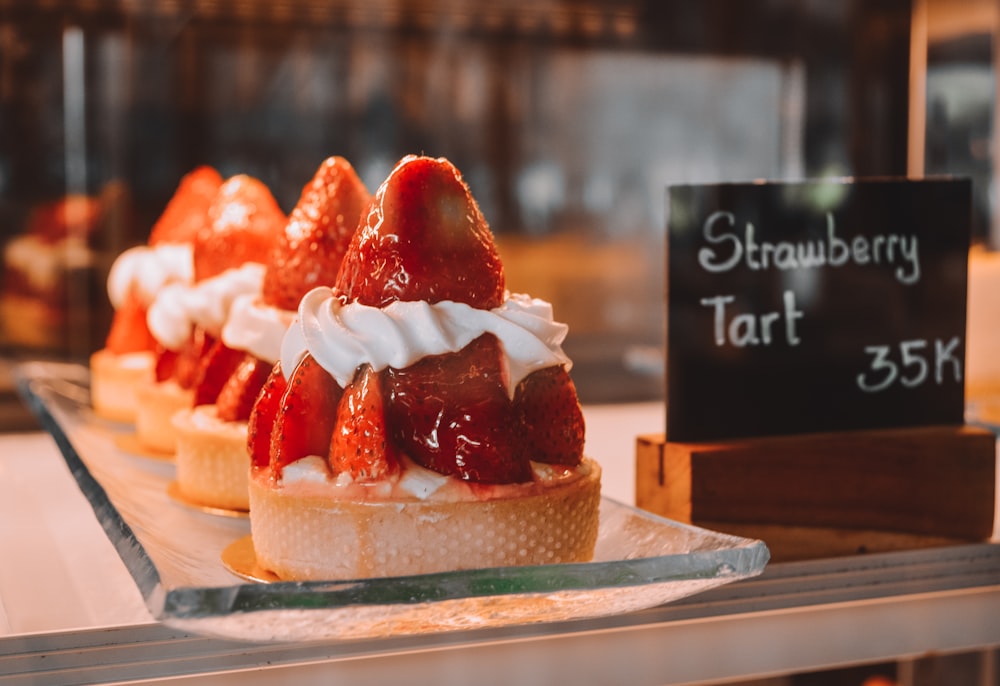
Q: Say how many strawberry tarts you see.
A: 4